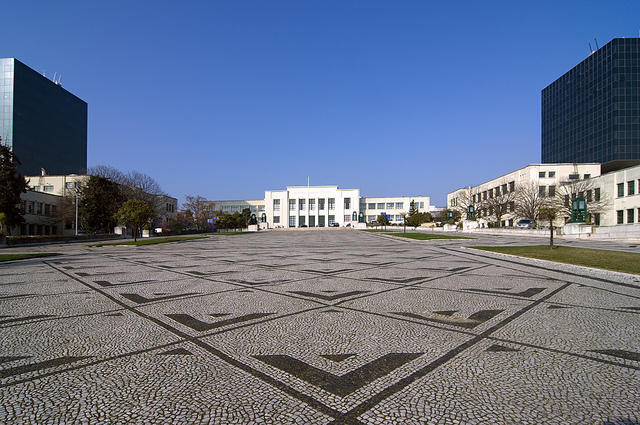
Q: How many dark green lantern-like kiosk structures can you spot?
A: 7